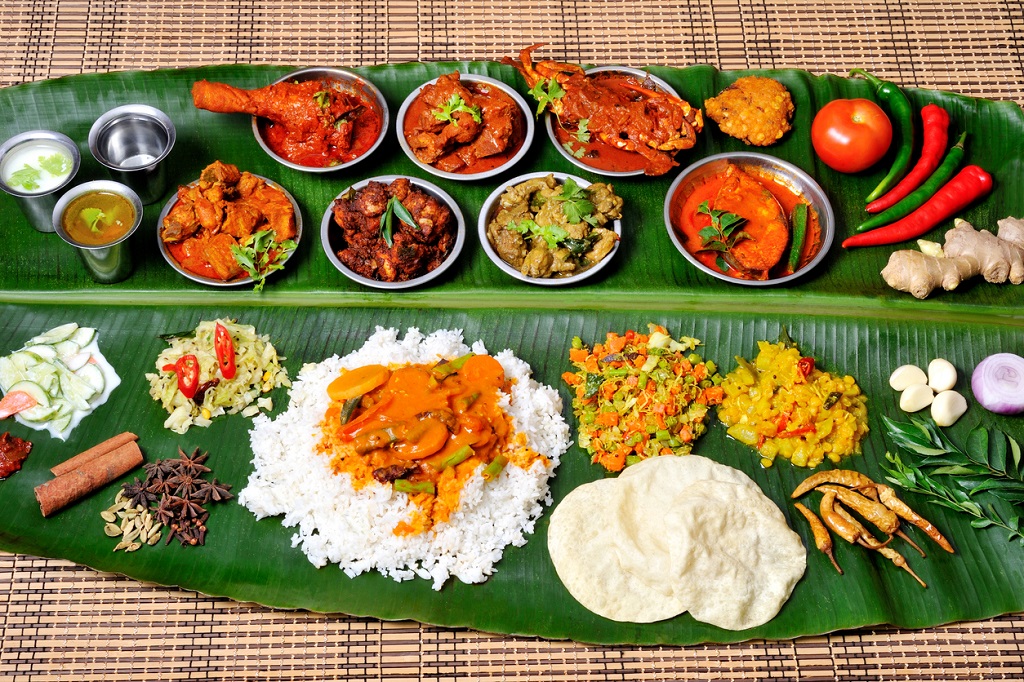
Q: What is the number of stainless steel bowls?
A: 7